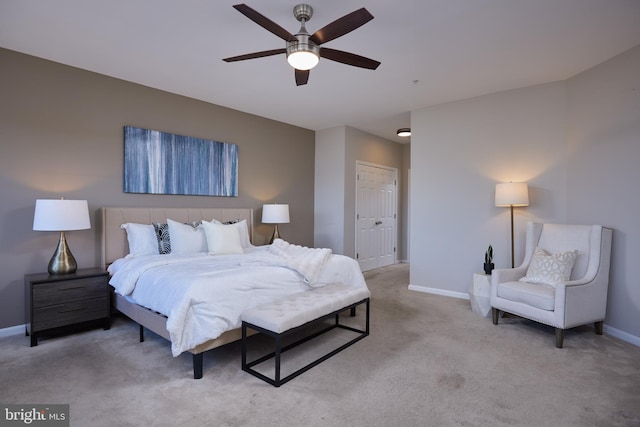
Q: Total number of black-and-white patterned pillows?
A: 2